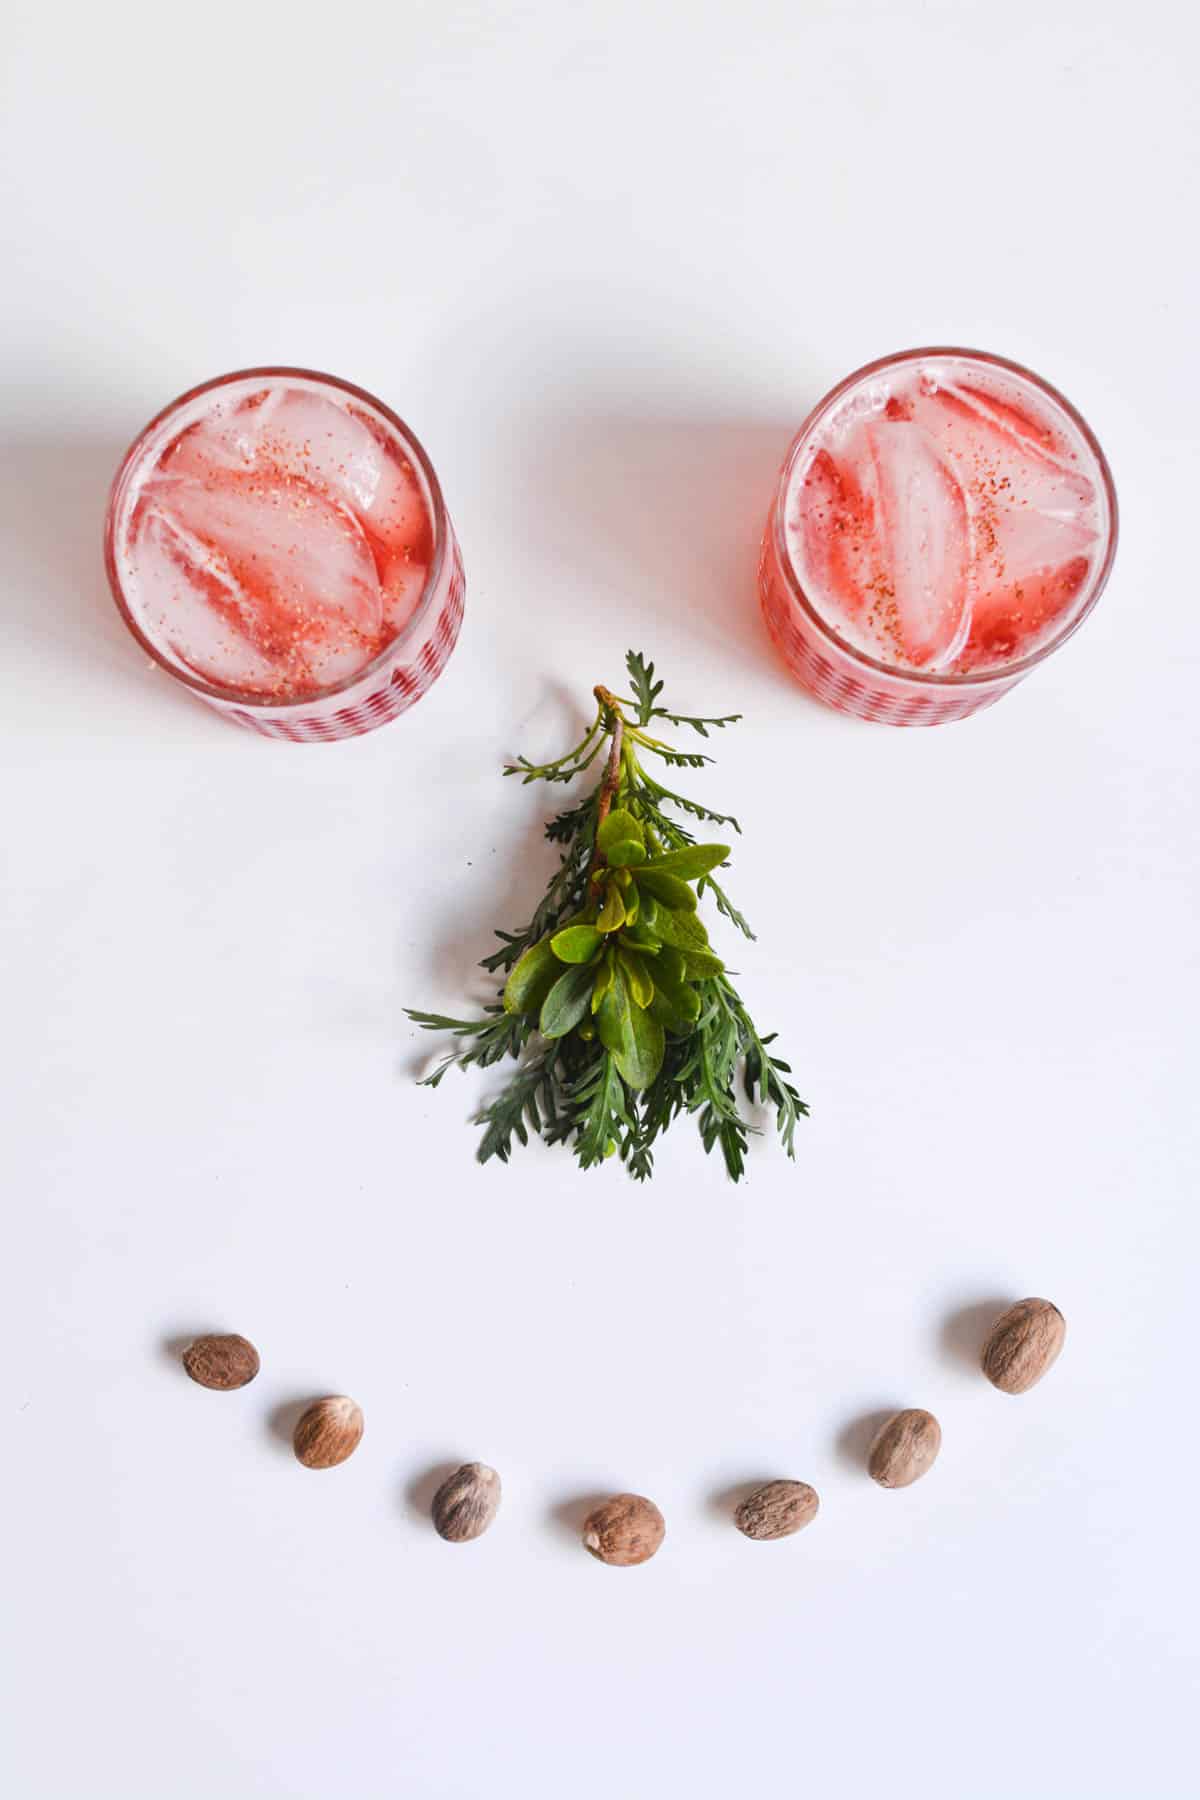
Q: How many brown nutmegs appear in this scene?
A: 7